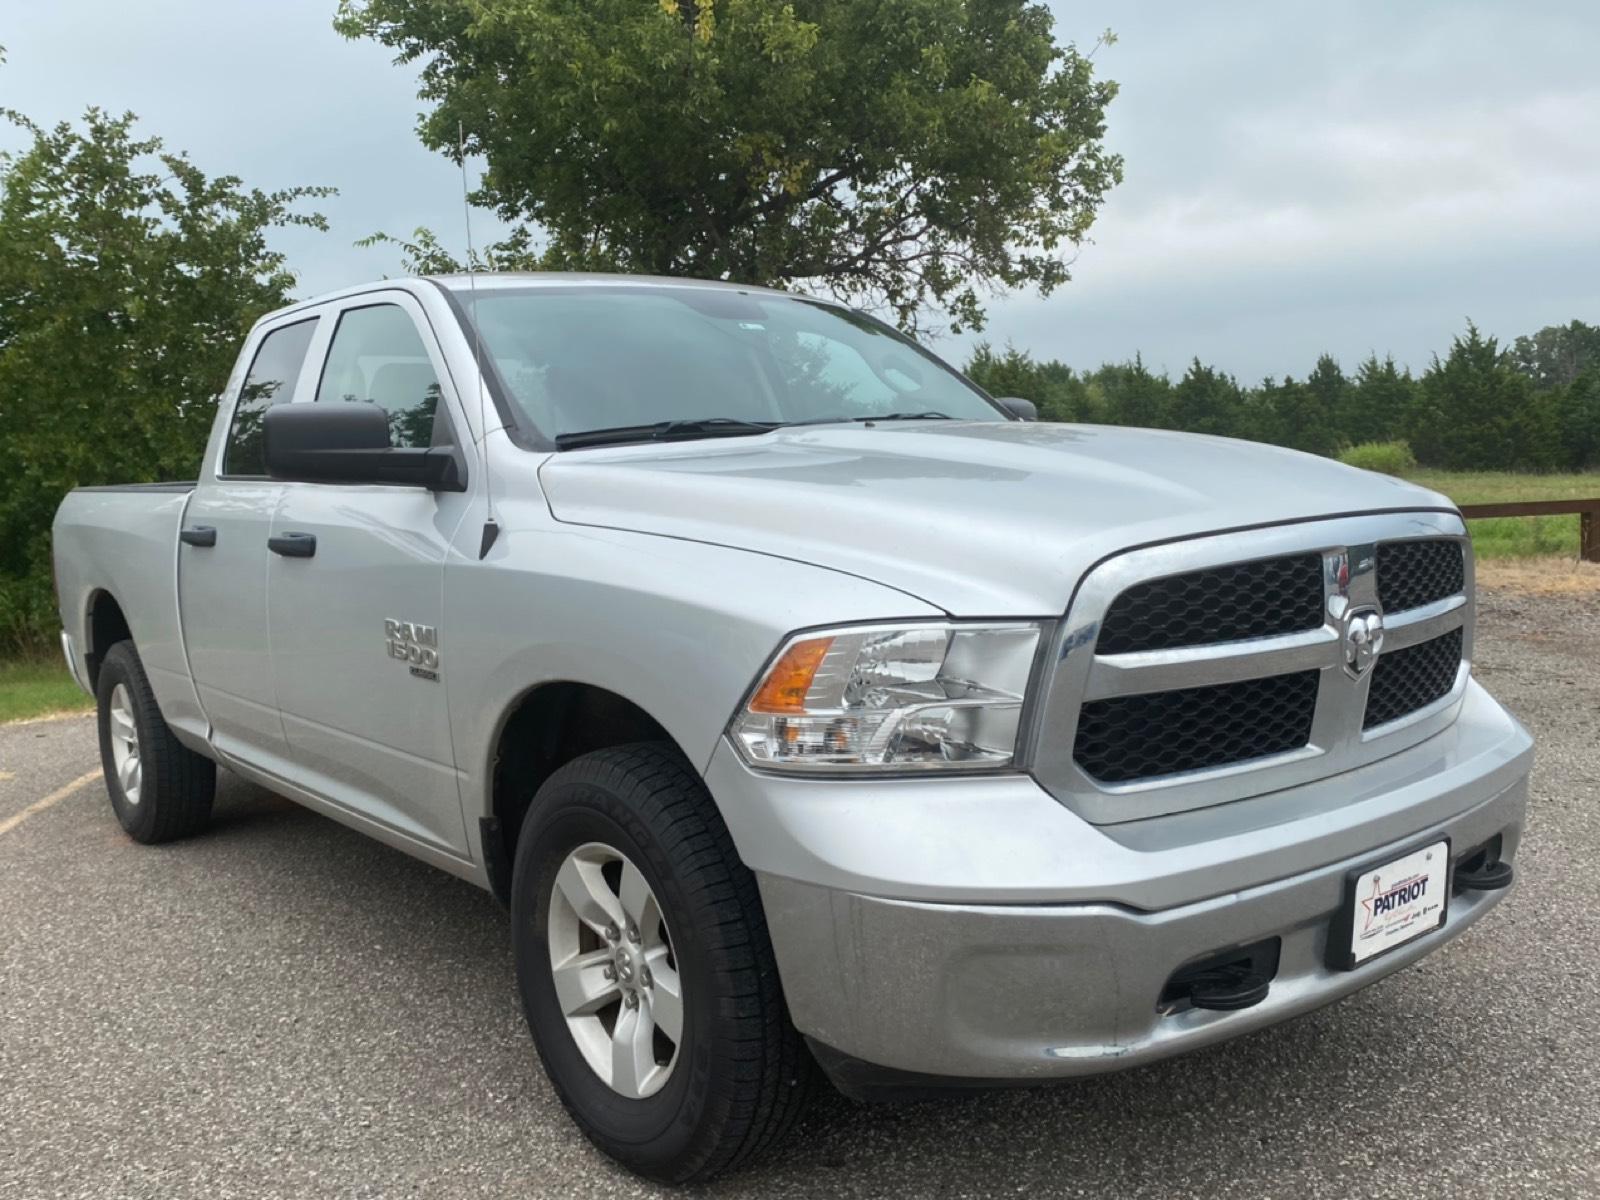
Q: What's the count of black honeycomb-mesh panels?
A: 4